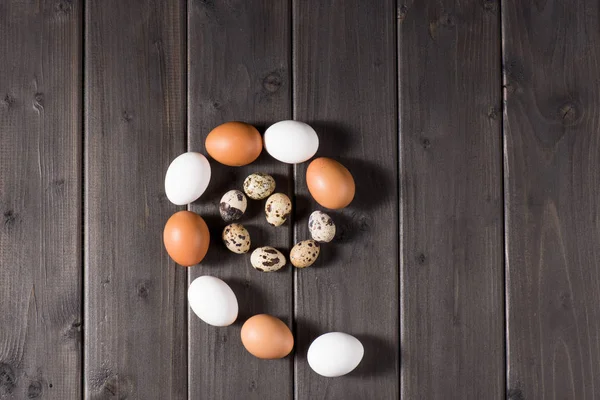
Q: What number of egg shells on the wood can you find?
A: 15